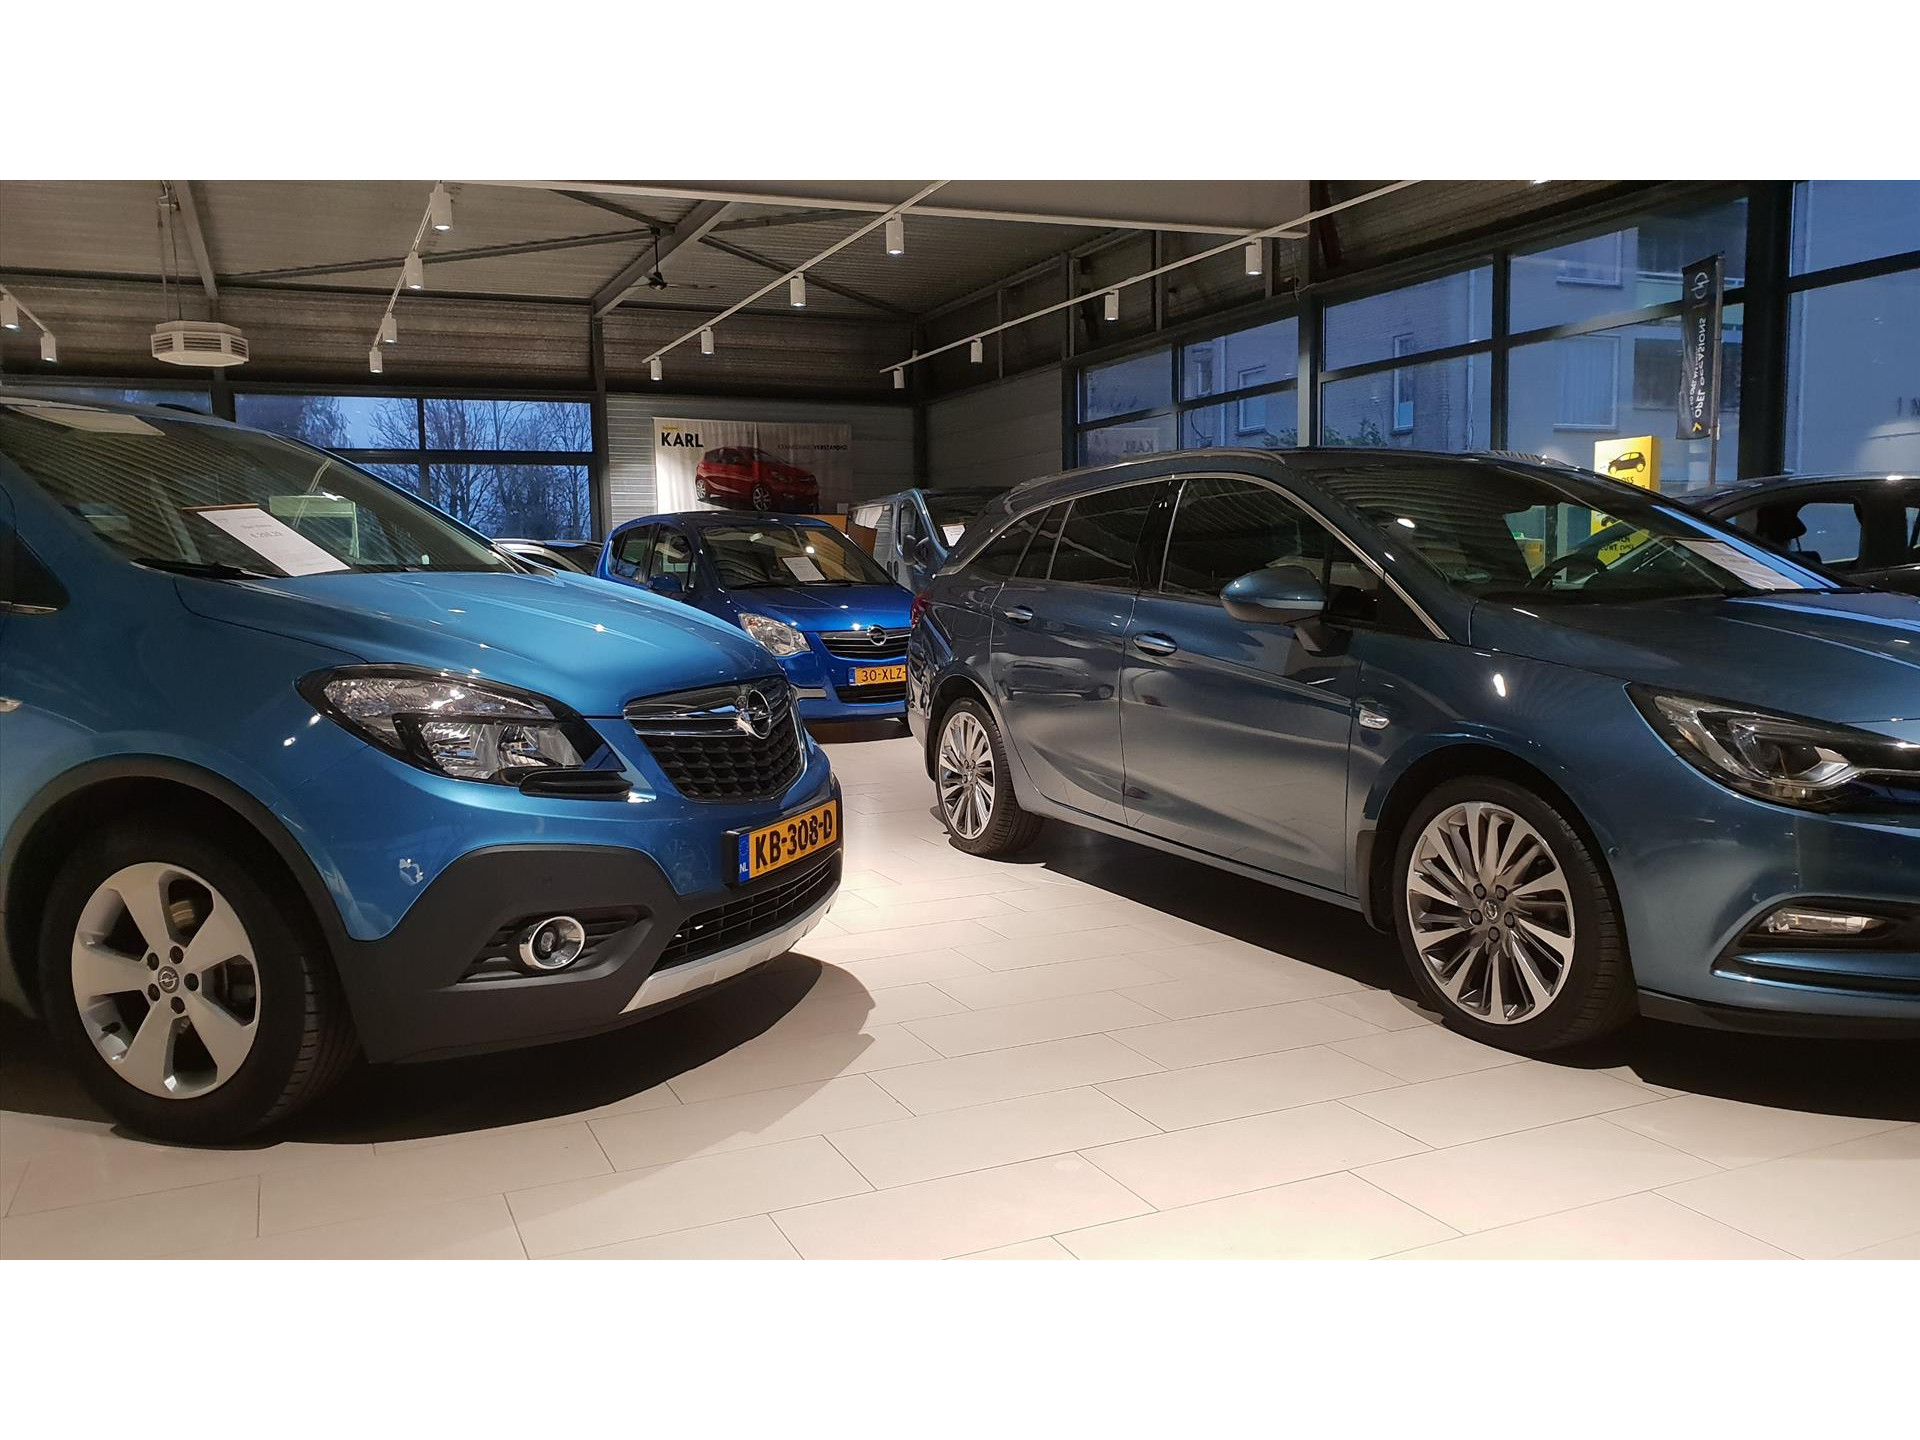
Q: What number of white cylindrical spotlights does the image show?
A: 14